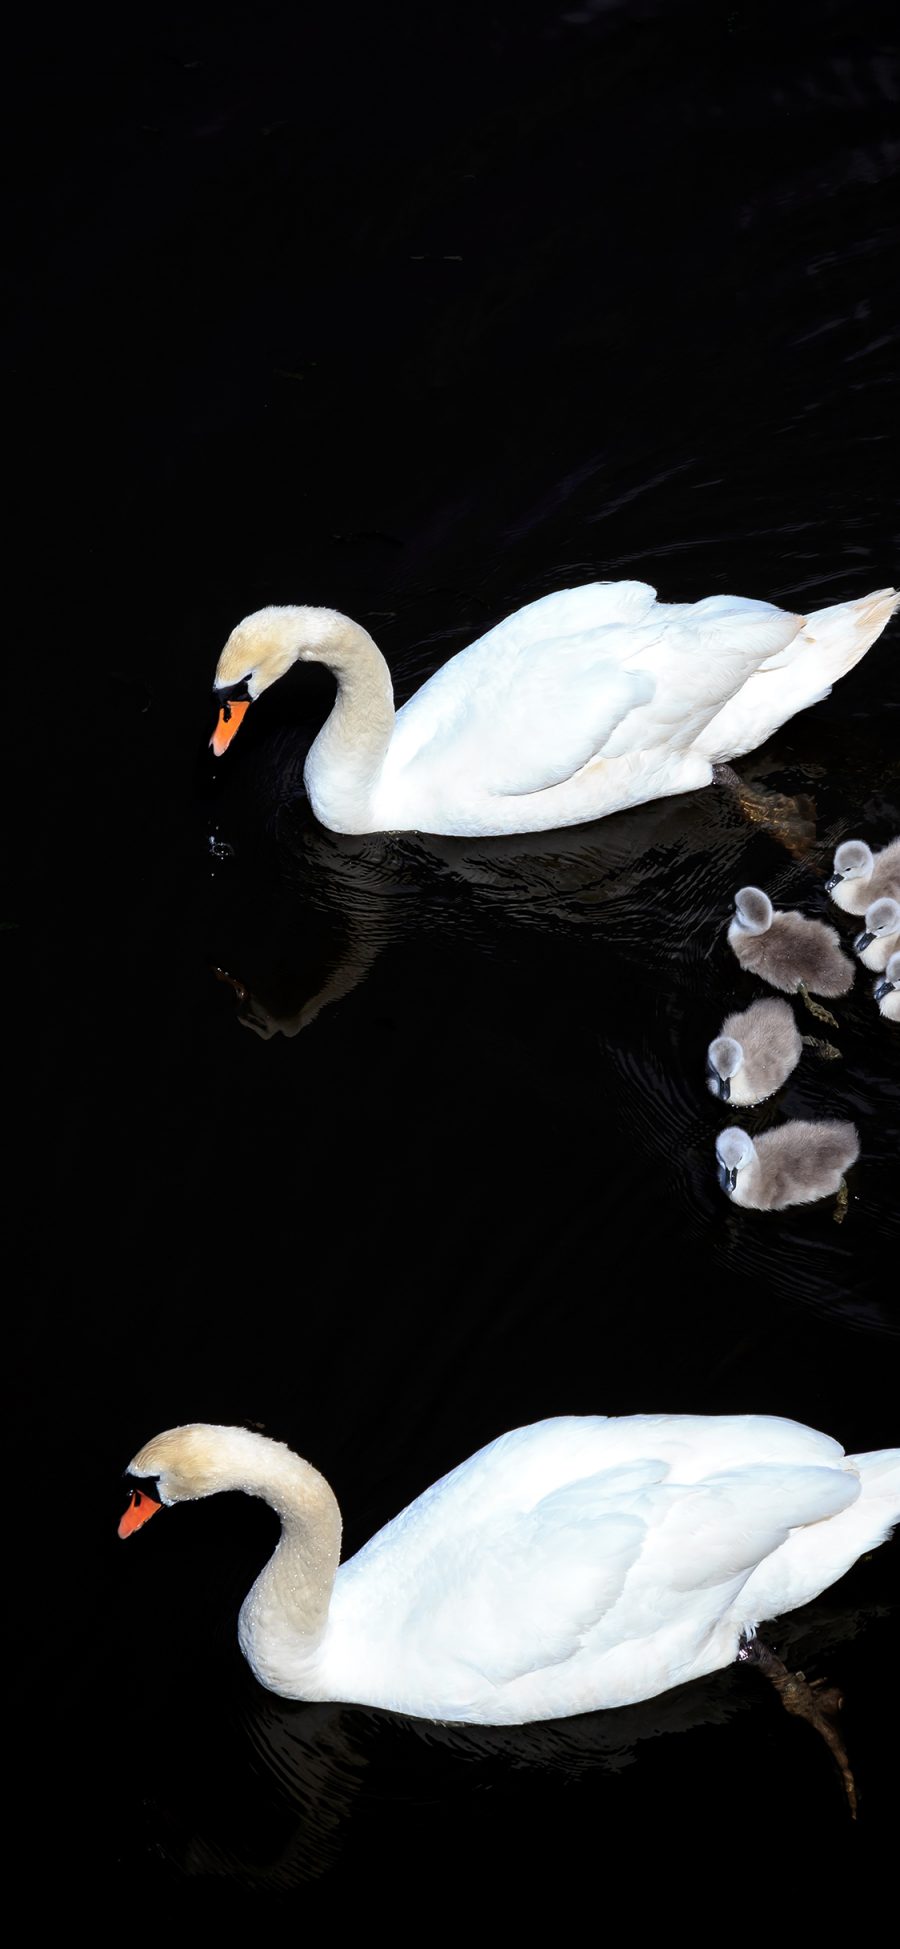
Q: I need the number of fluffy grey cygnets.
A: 6